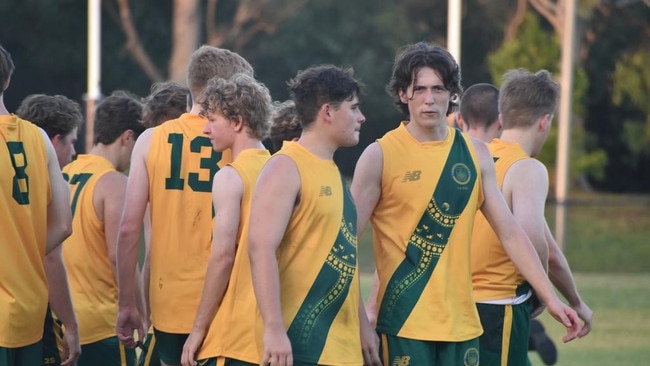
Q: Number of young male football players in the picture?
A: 11